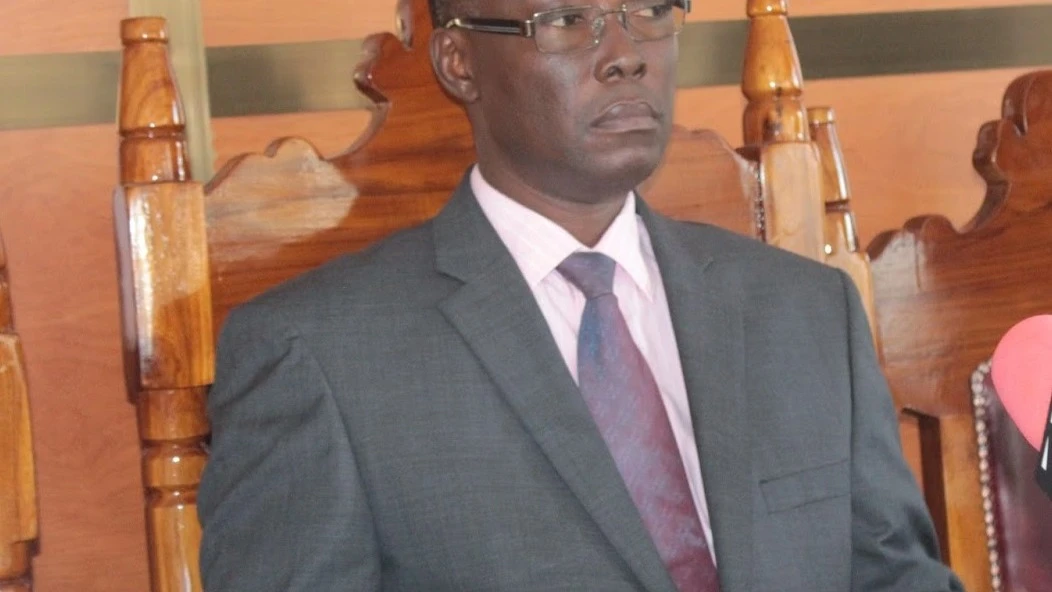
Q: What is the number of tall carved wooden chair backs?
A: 3